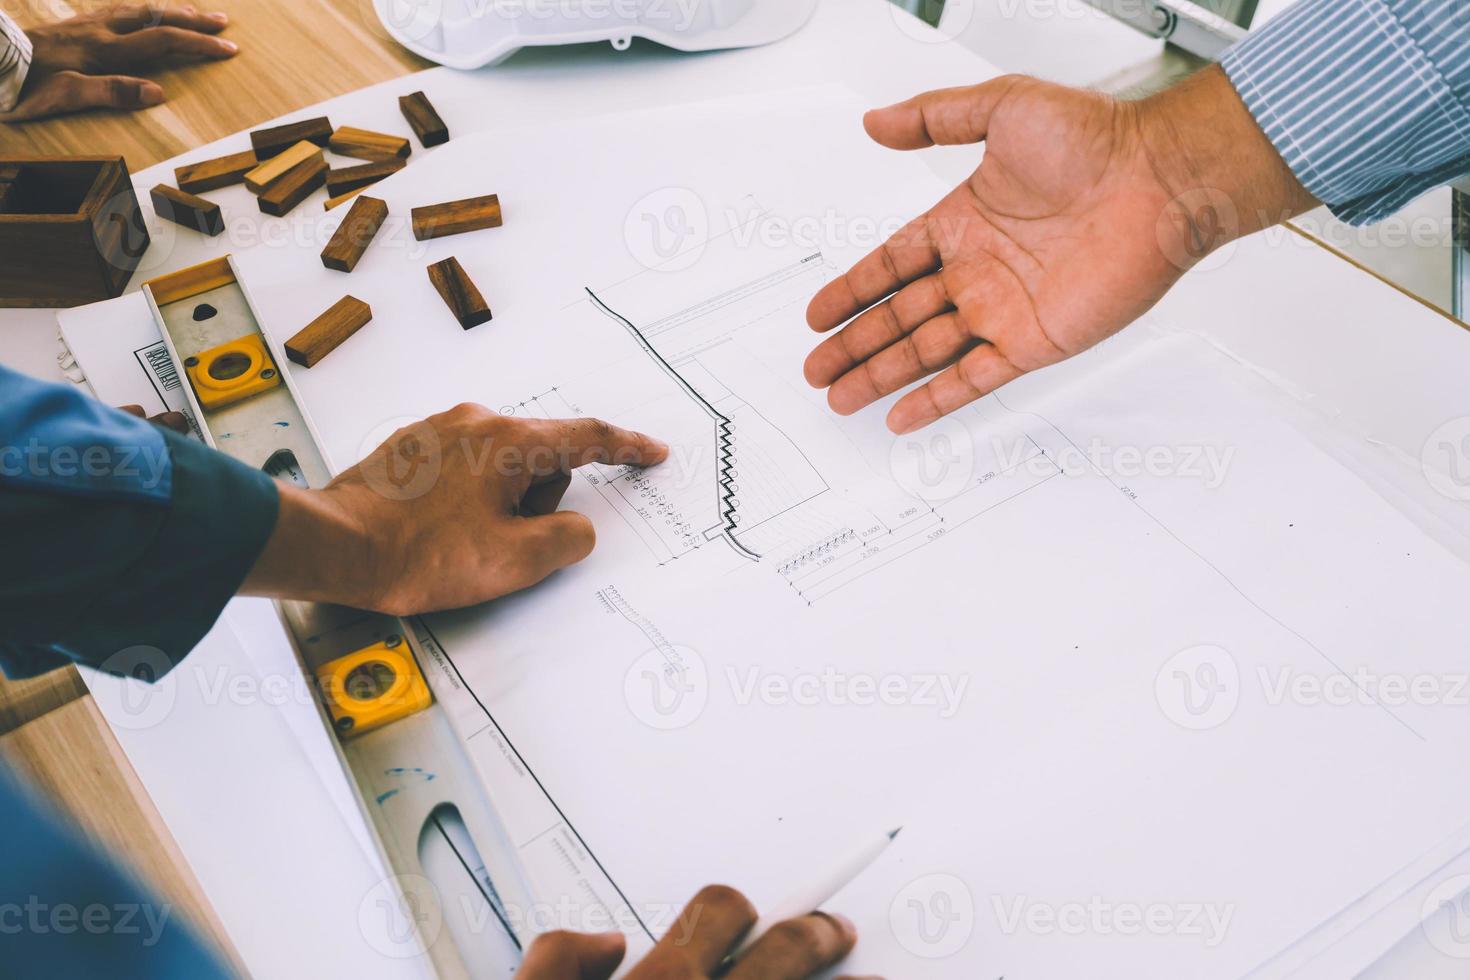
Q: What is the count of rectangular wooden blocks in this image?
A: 13